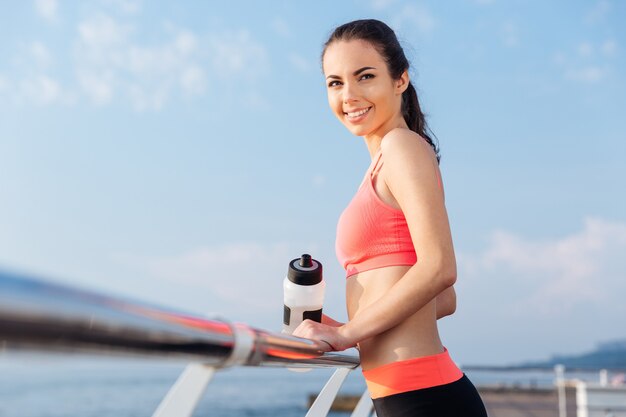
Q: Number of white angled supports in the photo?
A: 3